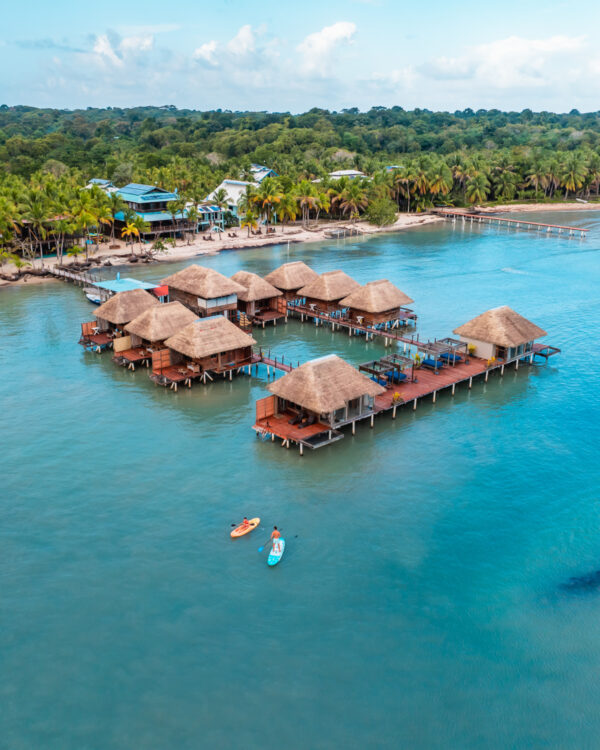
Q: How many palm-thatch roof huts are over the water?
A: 10